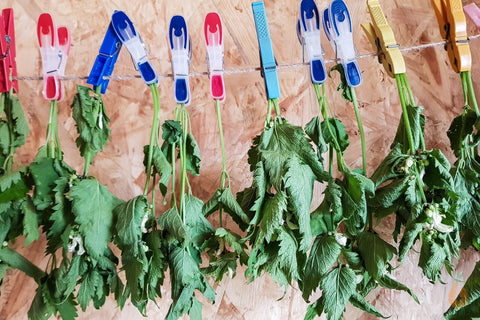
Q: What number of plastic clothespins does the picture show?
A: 12